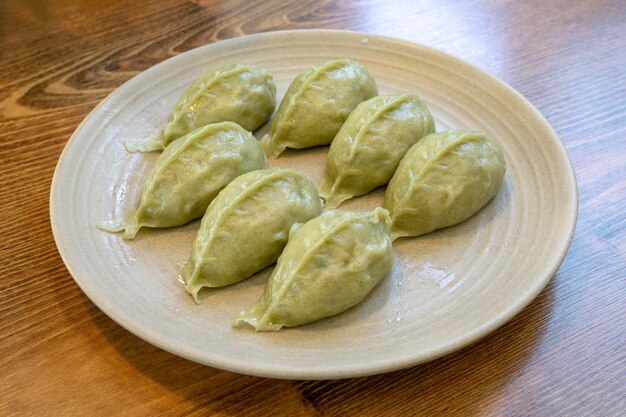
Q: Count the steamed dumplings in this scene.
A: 7